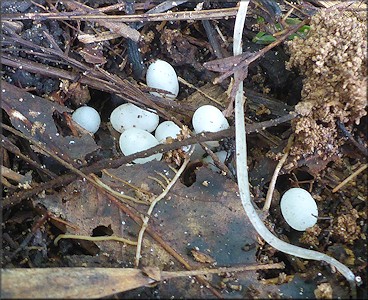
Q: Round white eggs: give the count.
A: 7